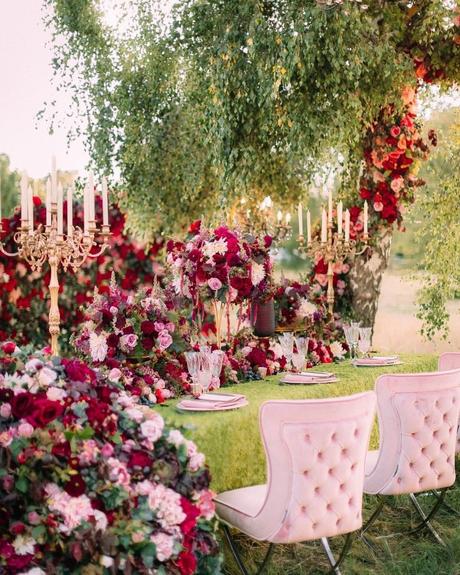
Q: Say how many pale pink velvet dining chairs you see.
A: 3